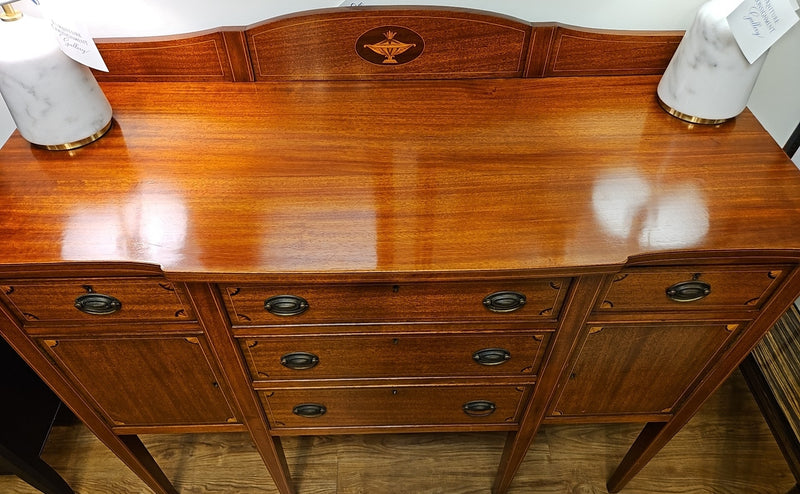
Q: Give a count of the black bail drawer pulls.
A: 8